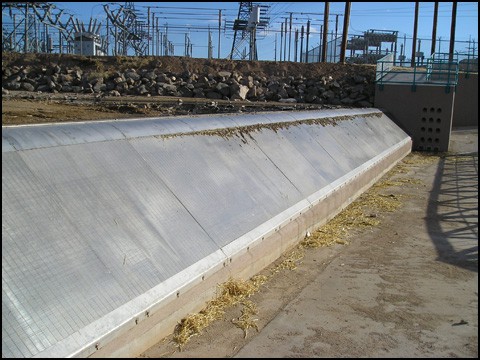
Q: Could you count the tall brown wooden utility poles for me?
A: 5